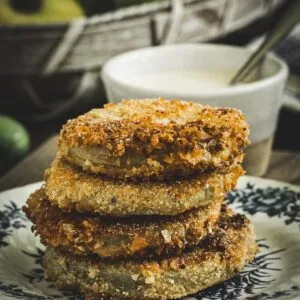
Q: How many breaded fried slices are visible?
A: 4